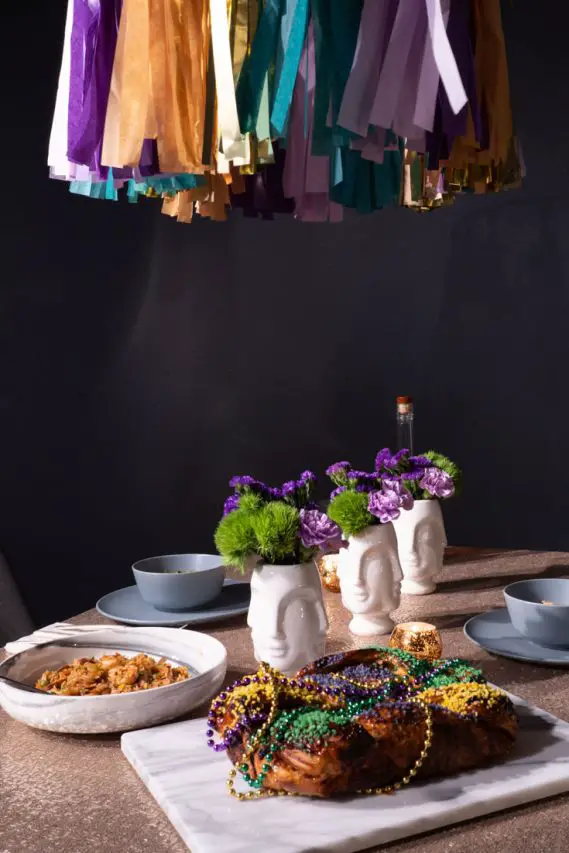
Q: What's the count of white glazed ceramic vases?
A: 3